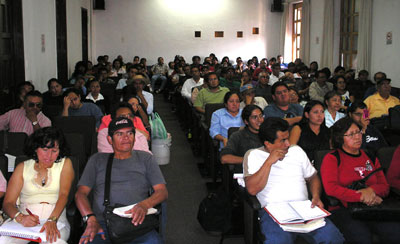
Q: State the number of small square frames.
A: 4